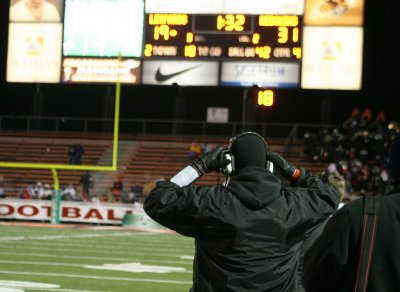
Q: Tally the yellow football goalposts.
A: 1